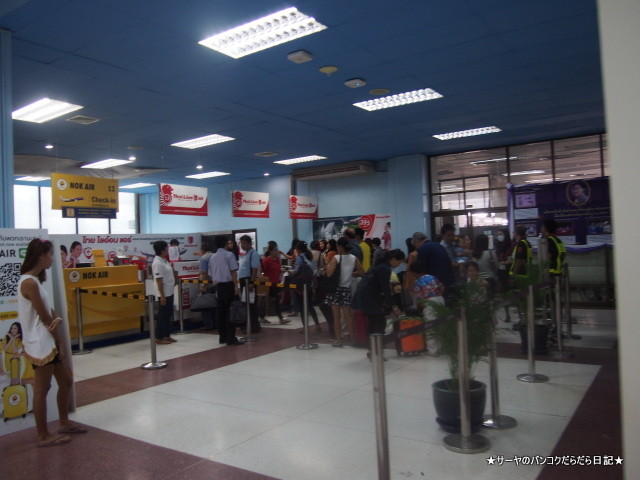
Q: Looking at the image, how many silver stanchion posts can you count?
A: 11